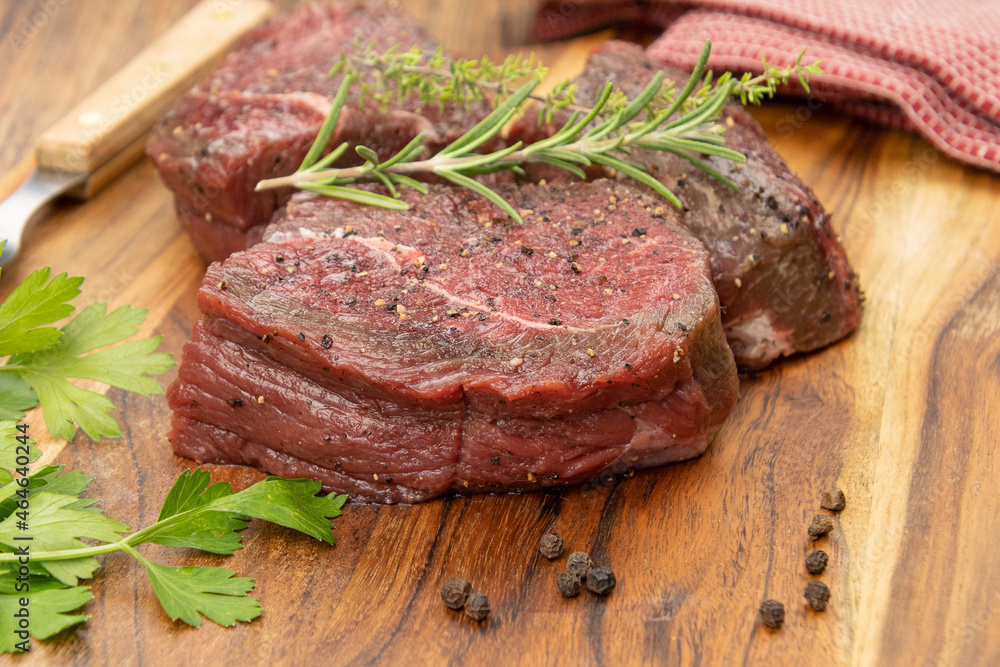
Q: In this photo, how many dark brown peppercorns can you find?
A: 11